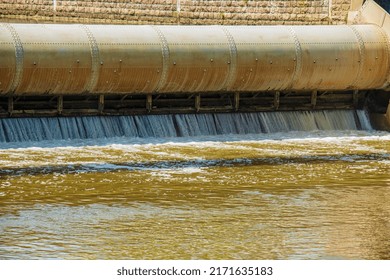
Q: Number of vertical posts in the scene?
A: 9